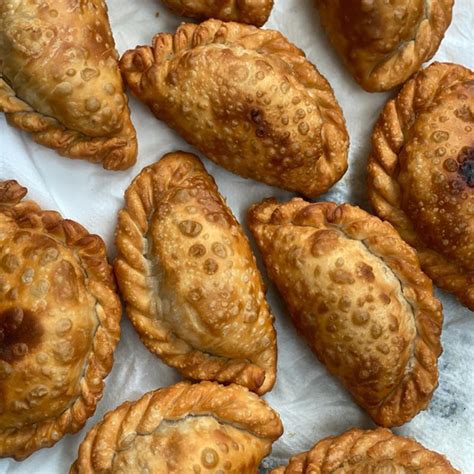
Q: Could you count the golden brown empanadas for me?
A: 10